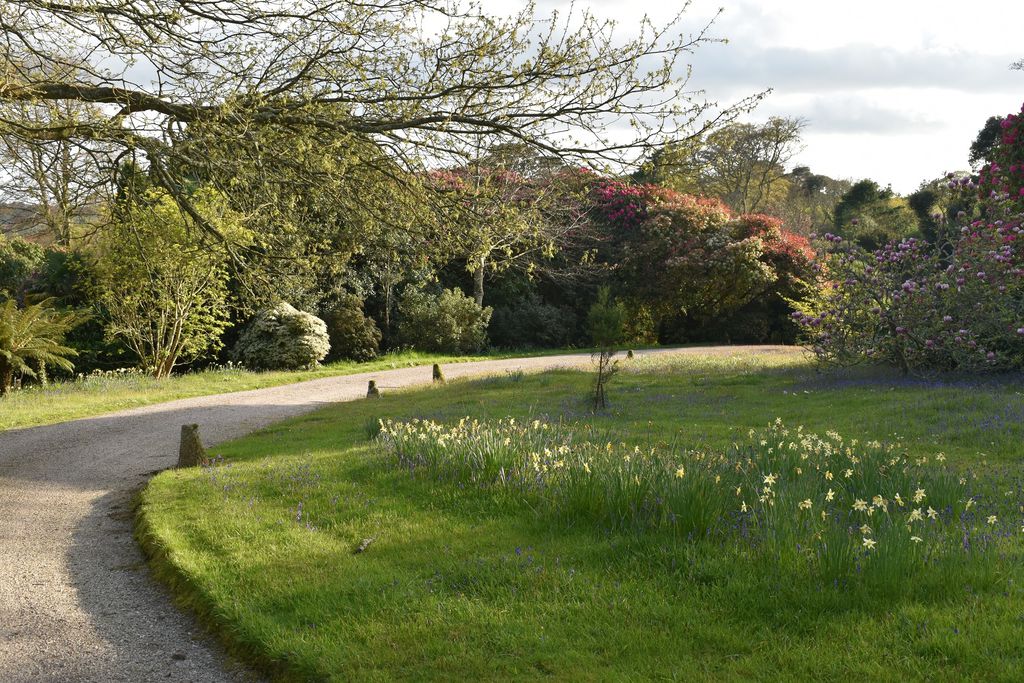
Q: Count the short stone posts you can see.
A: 4